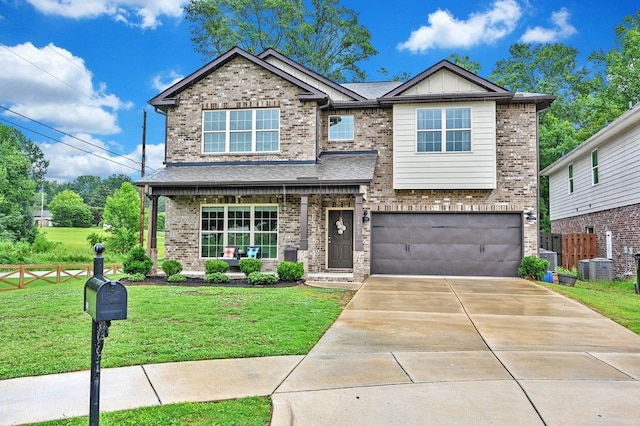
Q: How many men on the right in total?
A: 0